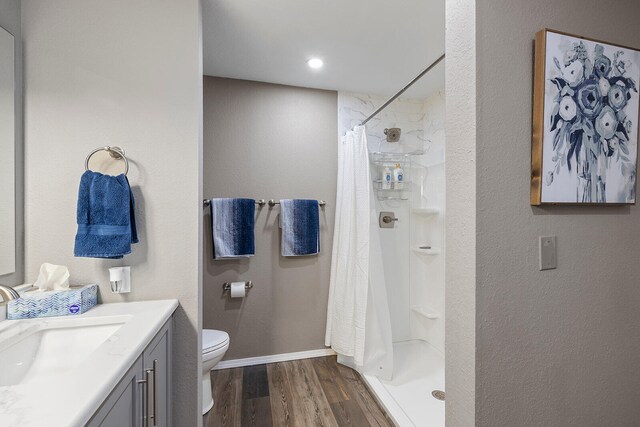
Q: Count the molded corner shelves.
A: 3